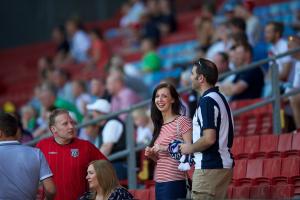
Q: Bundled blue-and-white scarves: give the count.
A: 1